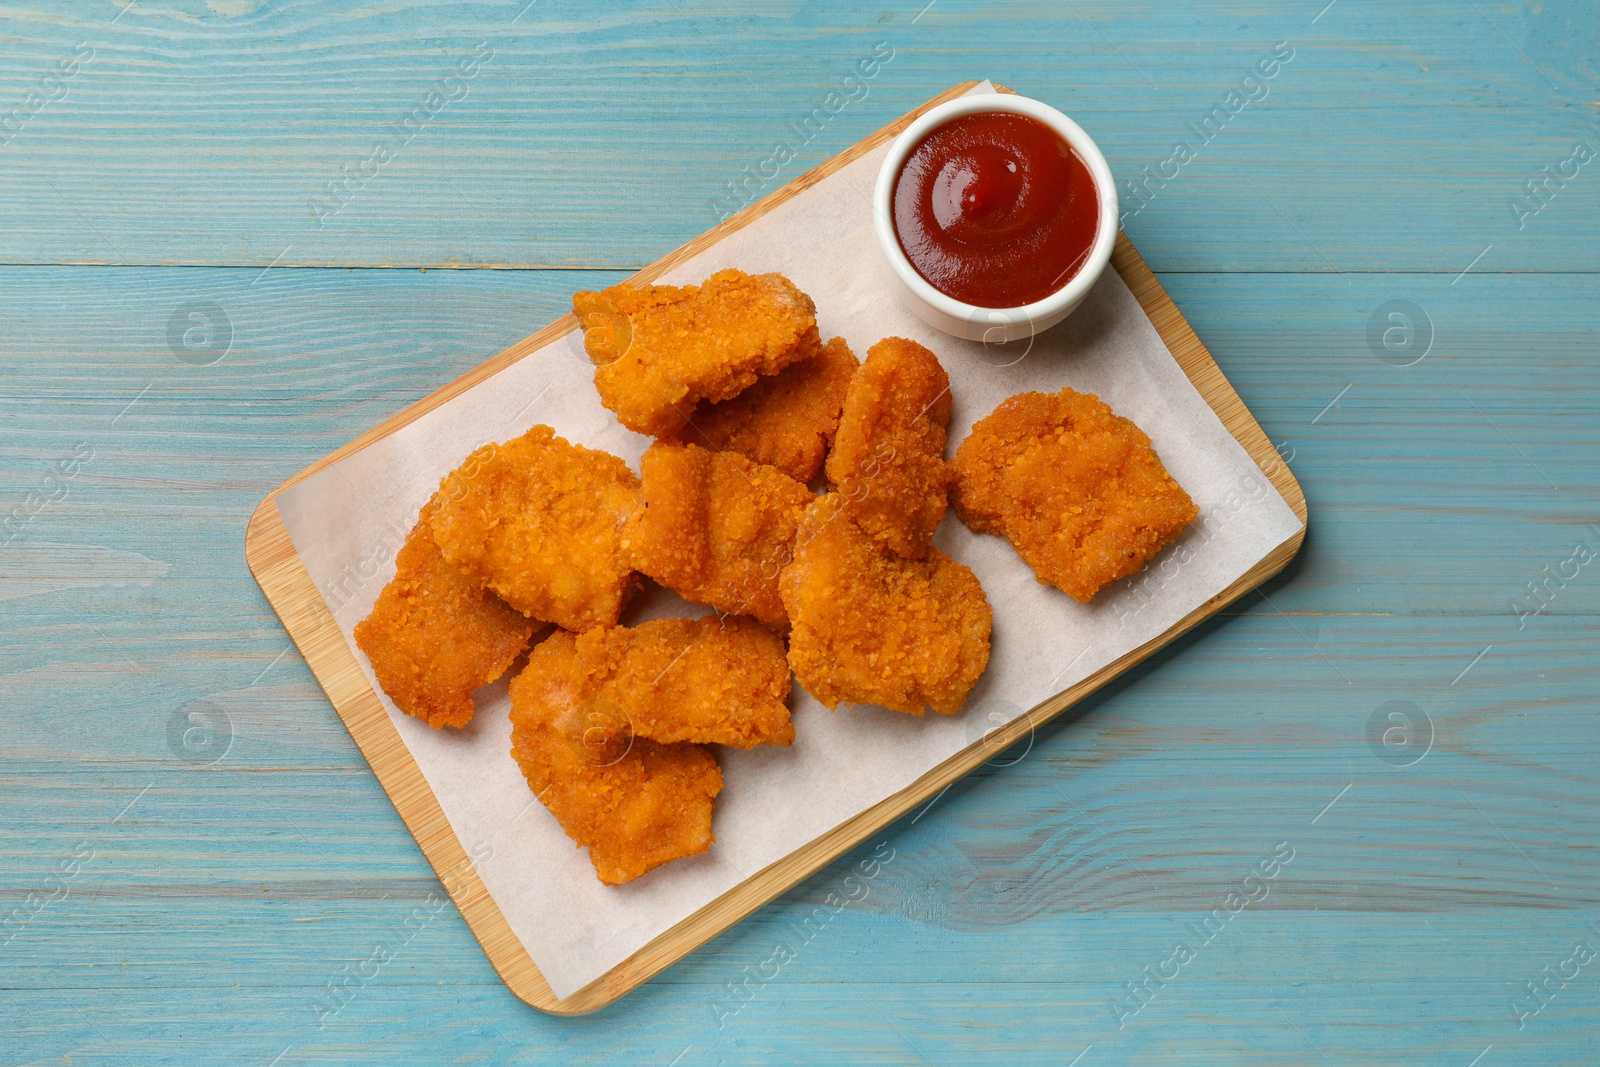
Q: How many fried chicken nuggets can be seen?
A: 10